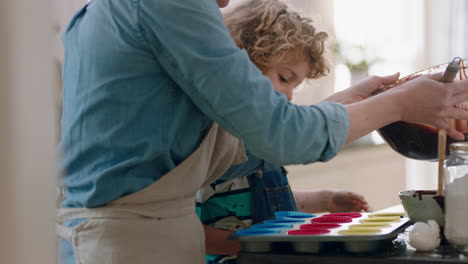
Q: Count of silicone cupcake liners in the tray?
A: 12